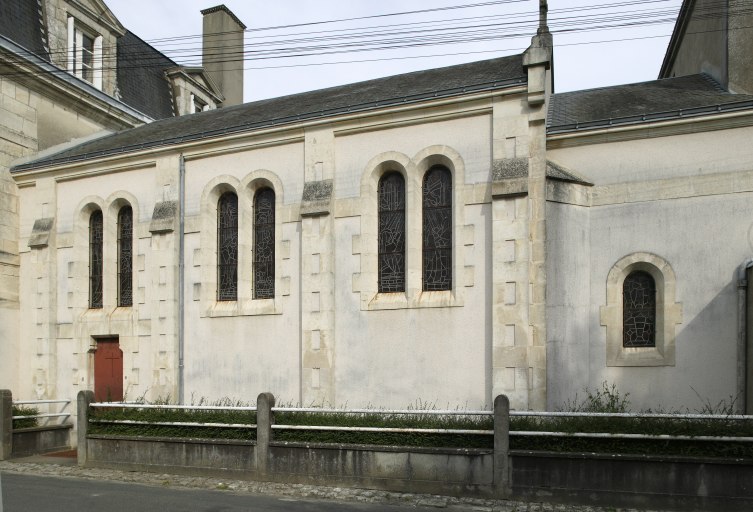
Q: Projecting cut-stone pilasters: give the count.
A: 4